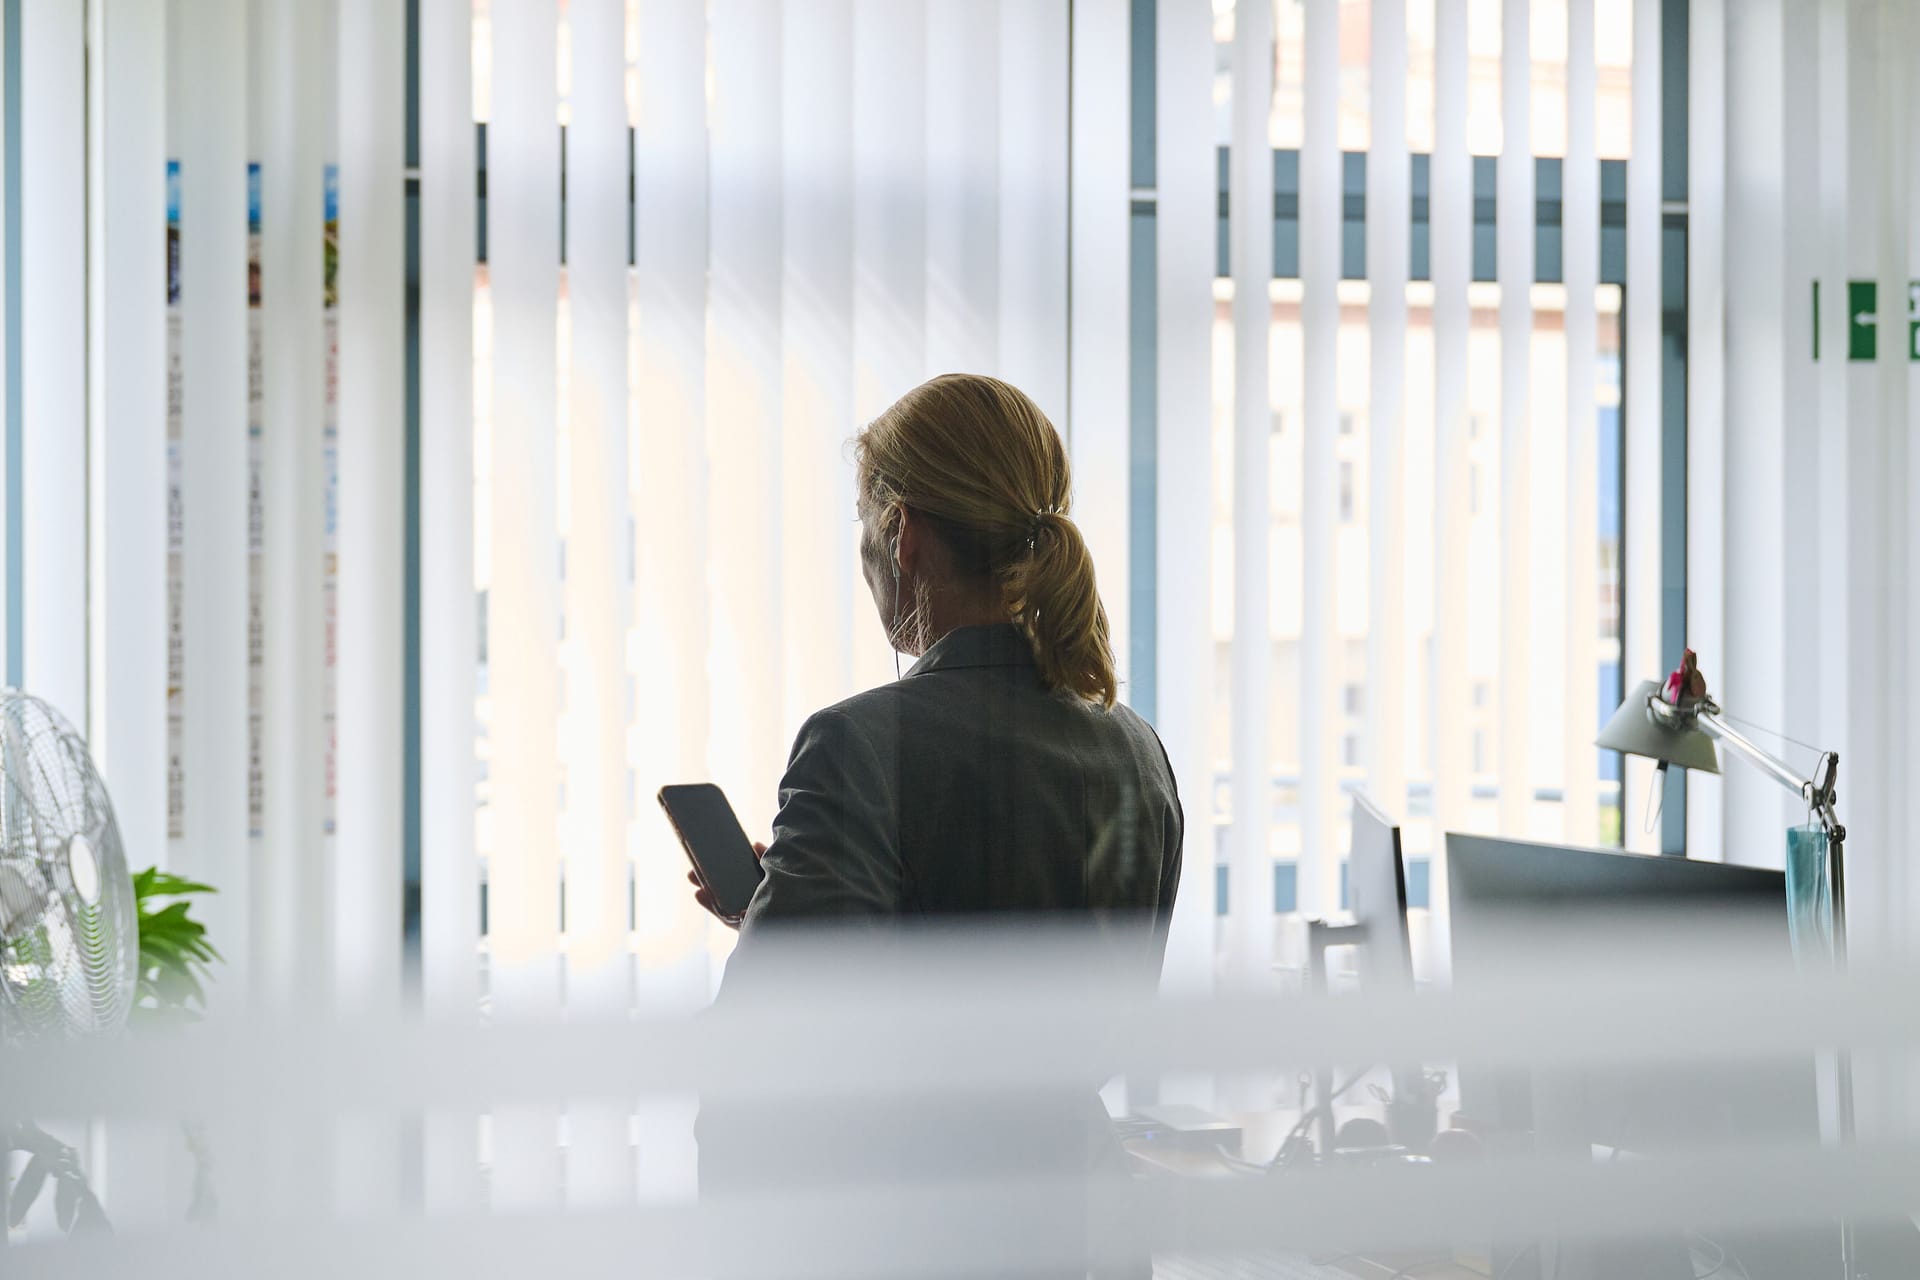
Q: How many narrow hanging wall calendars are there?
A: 3